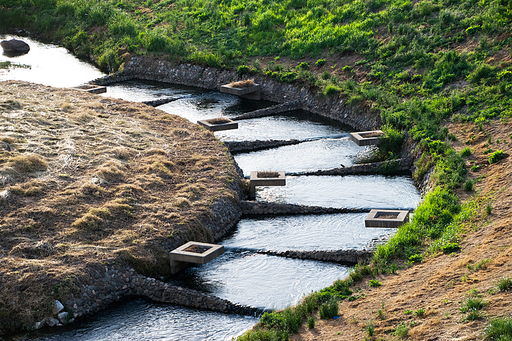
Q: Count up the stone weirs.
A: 8